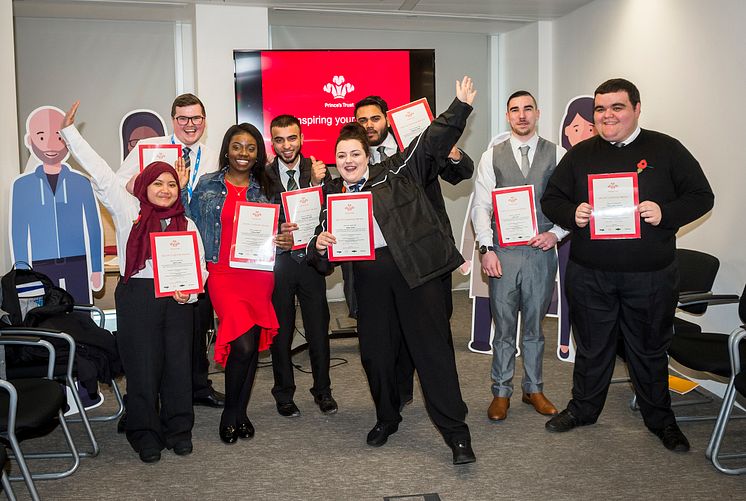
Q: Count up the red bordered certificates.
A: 8